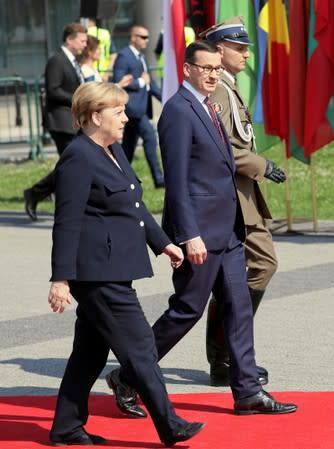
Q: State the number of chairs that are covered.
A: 0